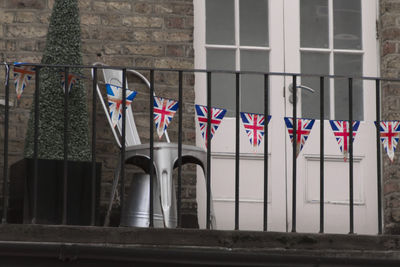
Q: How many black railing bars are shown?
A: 14